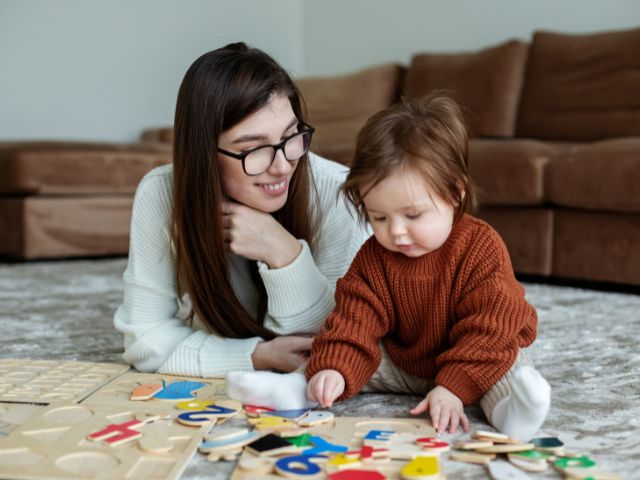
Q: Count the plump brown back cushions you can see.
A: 3